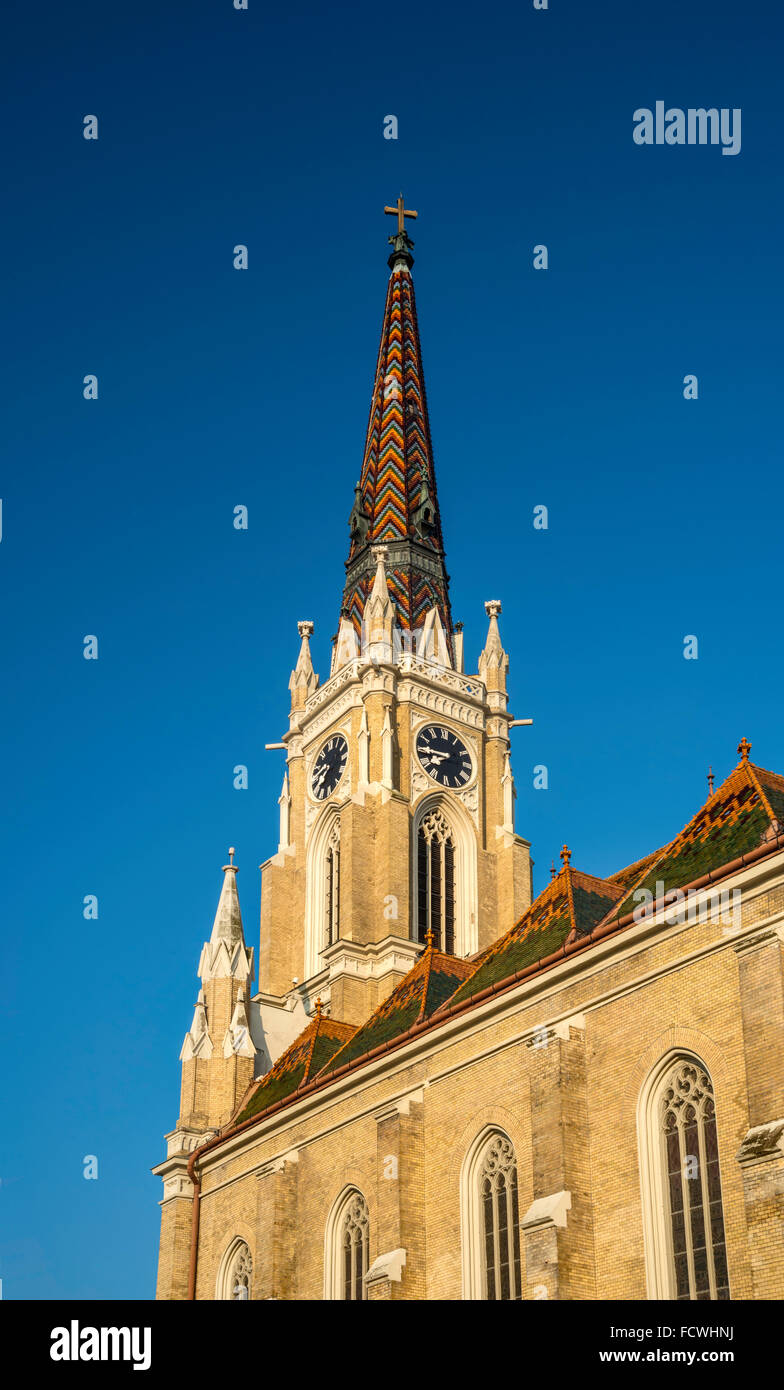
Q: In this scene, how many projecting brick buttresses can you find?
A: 4